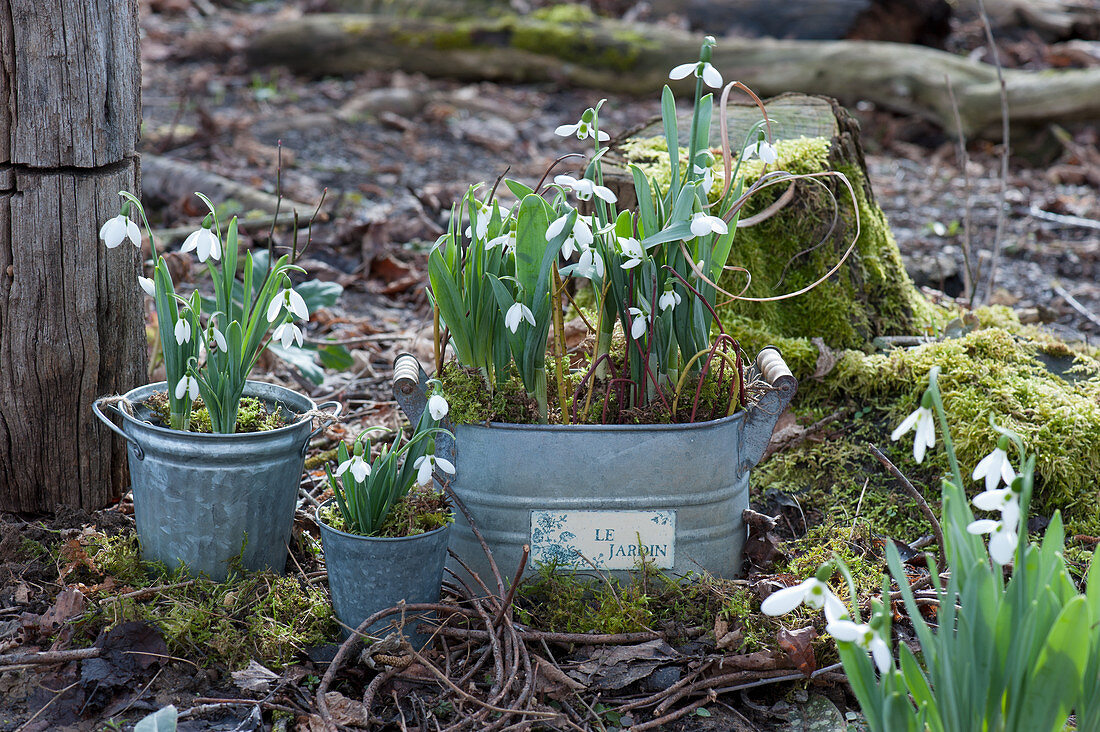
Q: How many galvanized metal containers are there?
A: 3